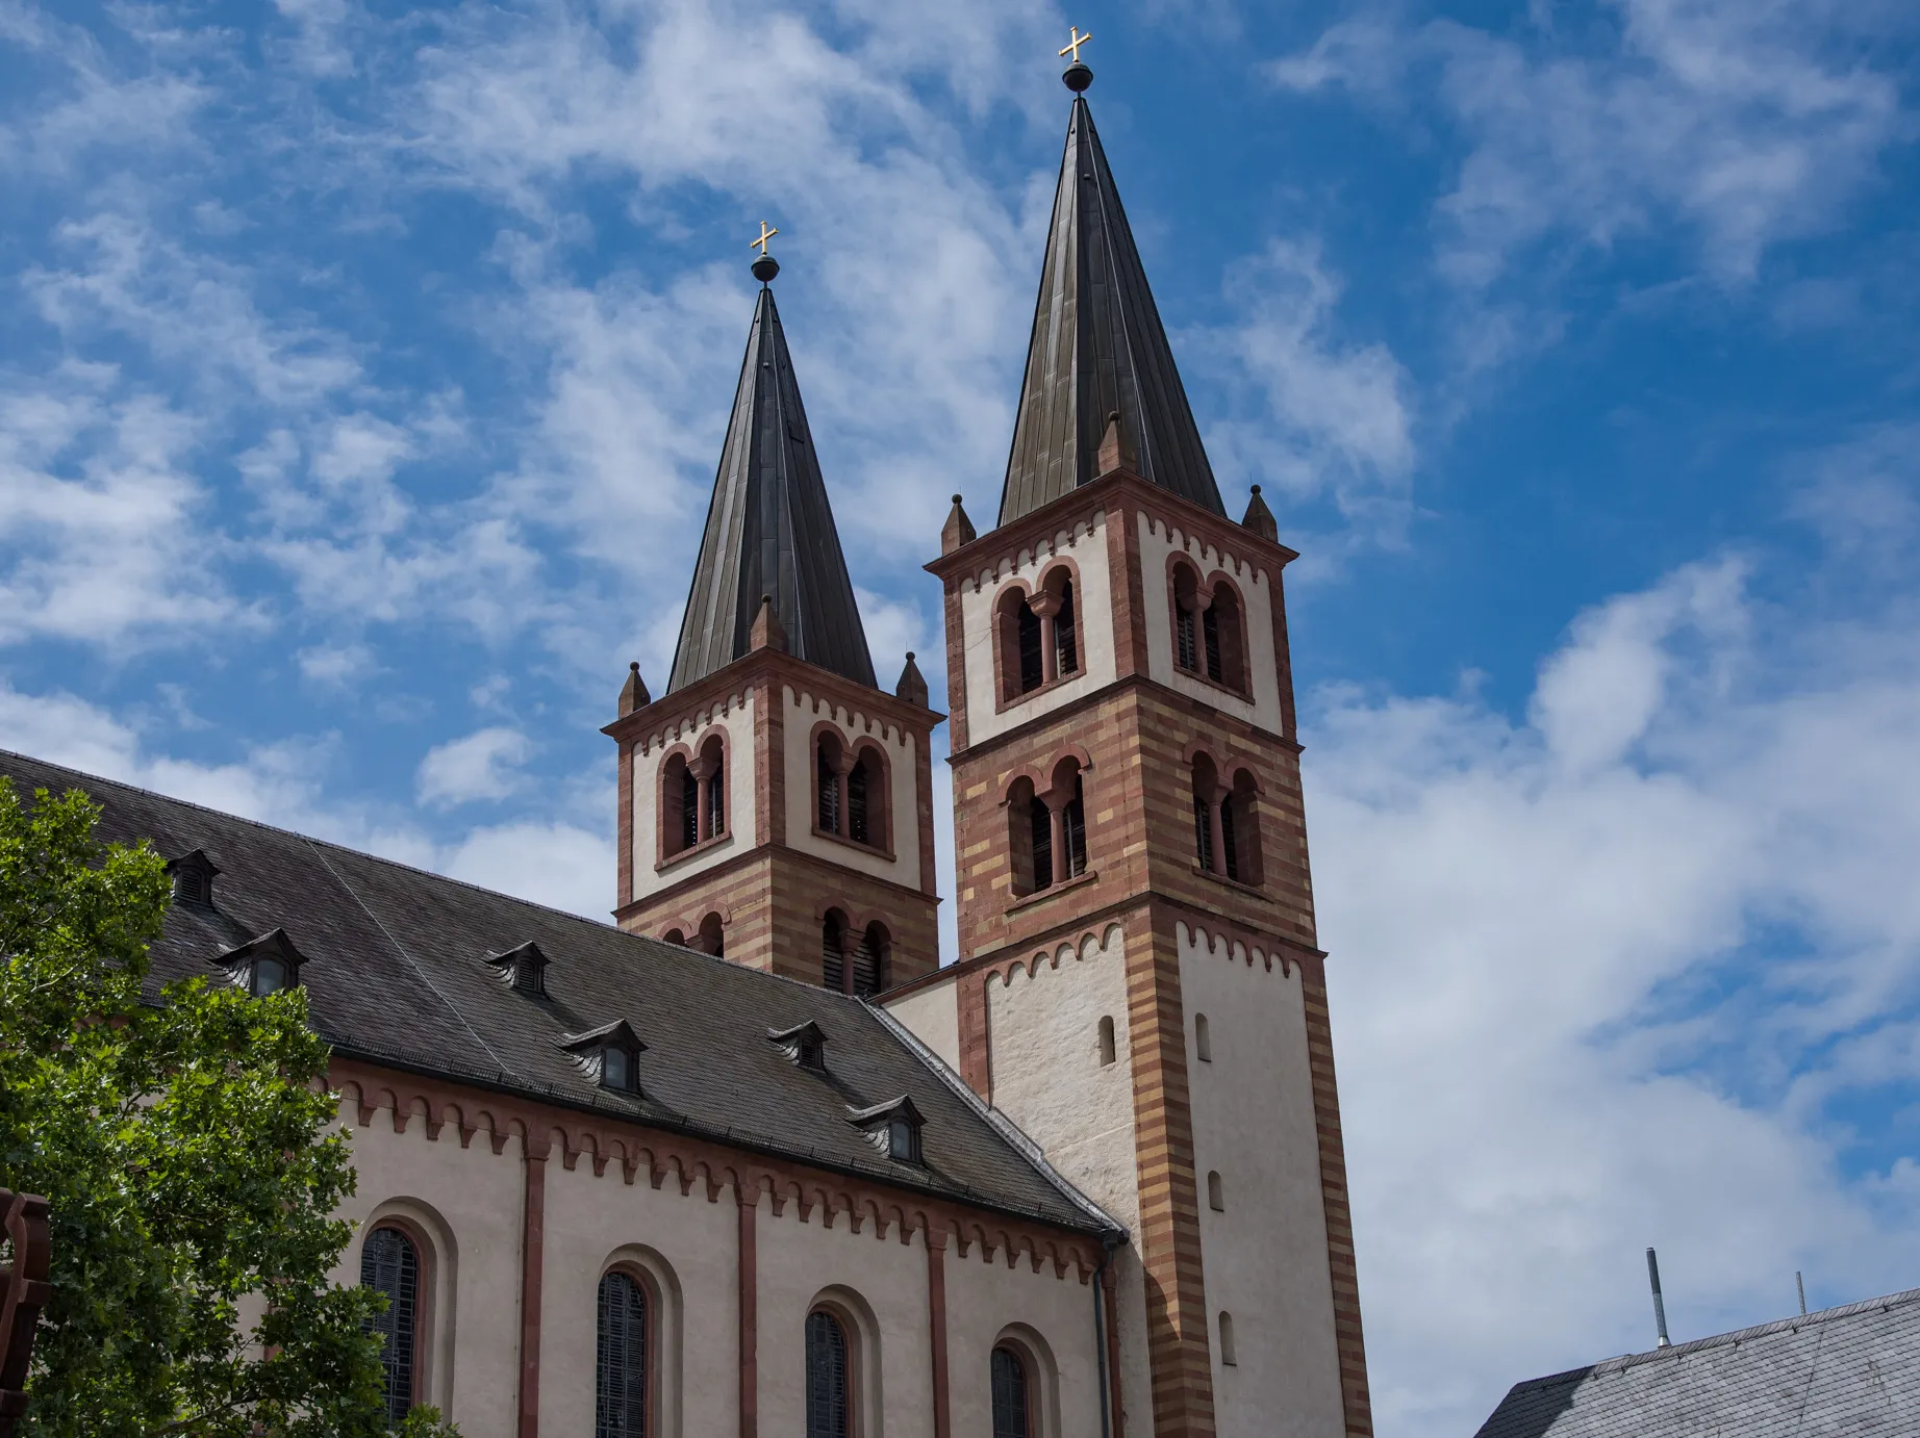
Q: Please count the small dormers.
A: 6